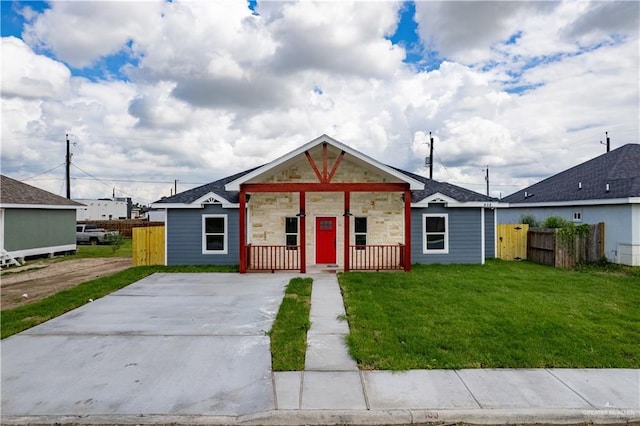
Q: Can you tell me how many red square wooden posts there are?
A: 4